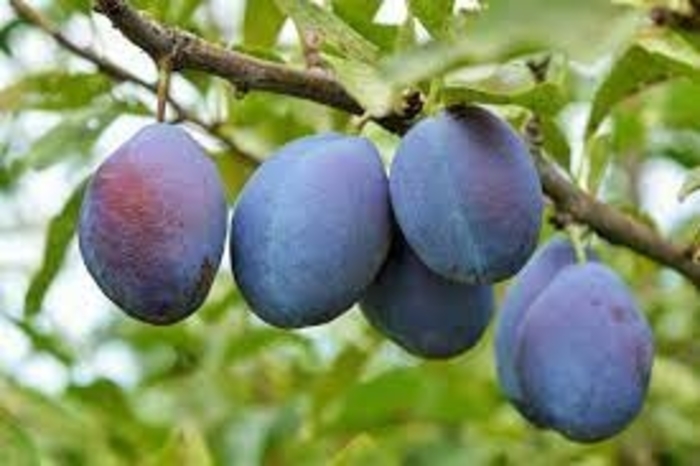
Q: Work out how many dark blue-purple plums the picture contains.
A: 6